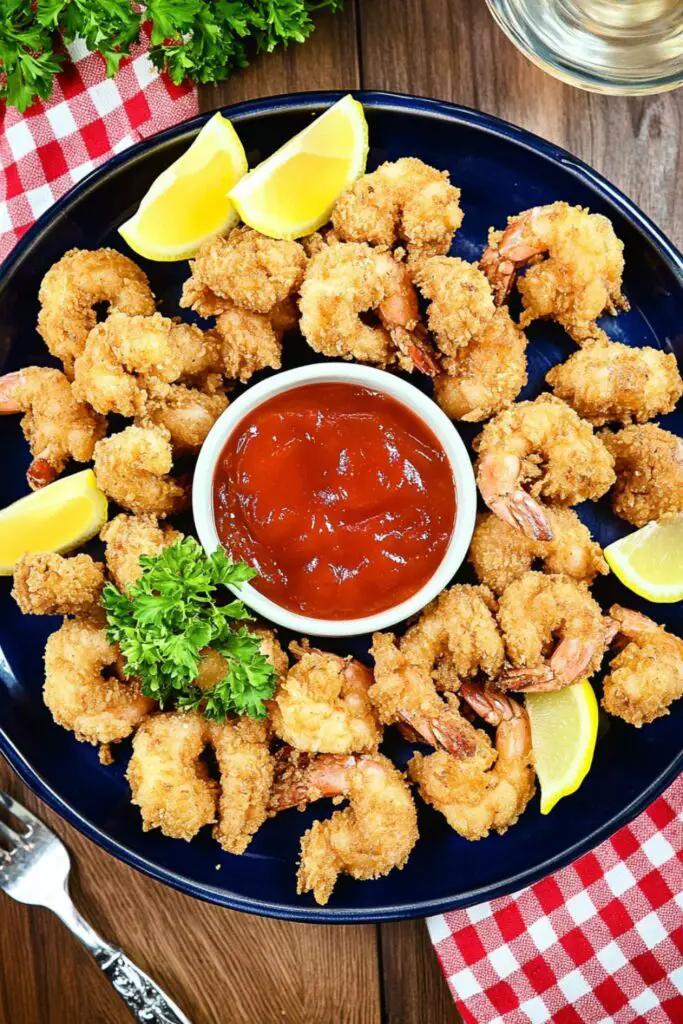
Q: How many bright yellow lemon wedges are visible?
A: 5